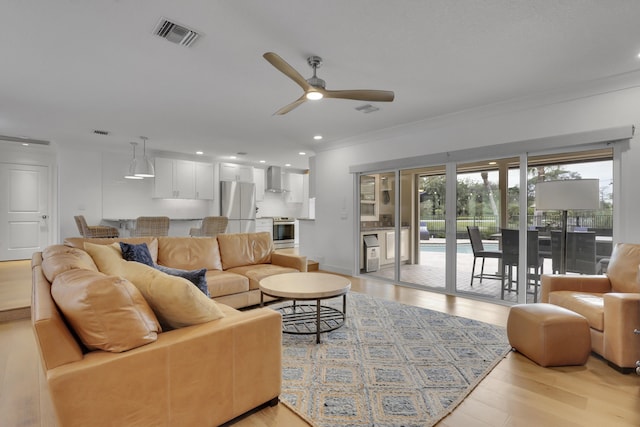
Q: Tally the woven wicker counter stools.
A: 3